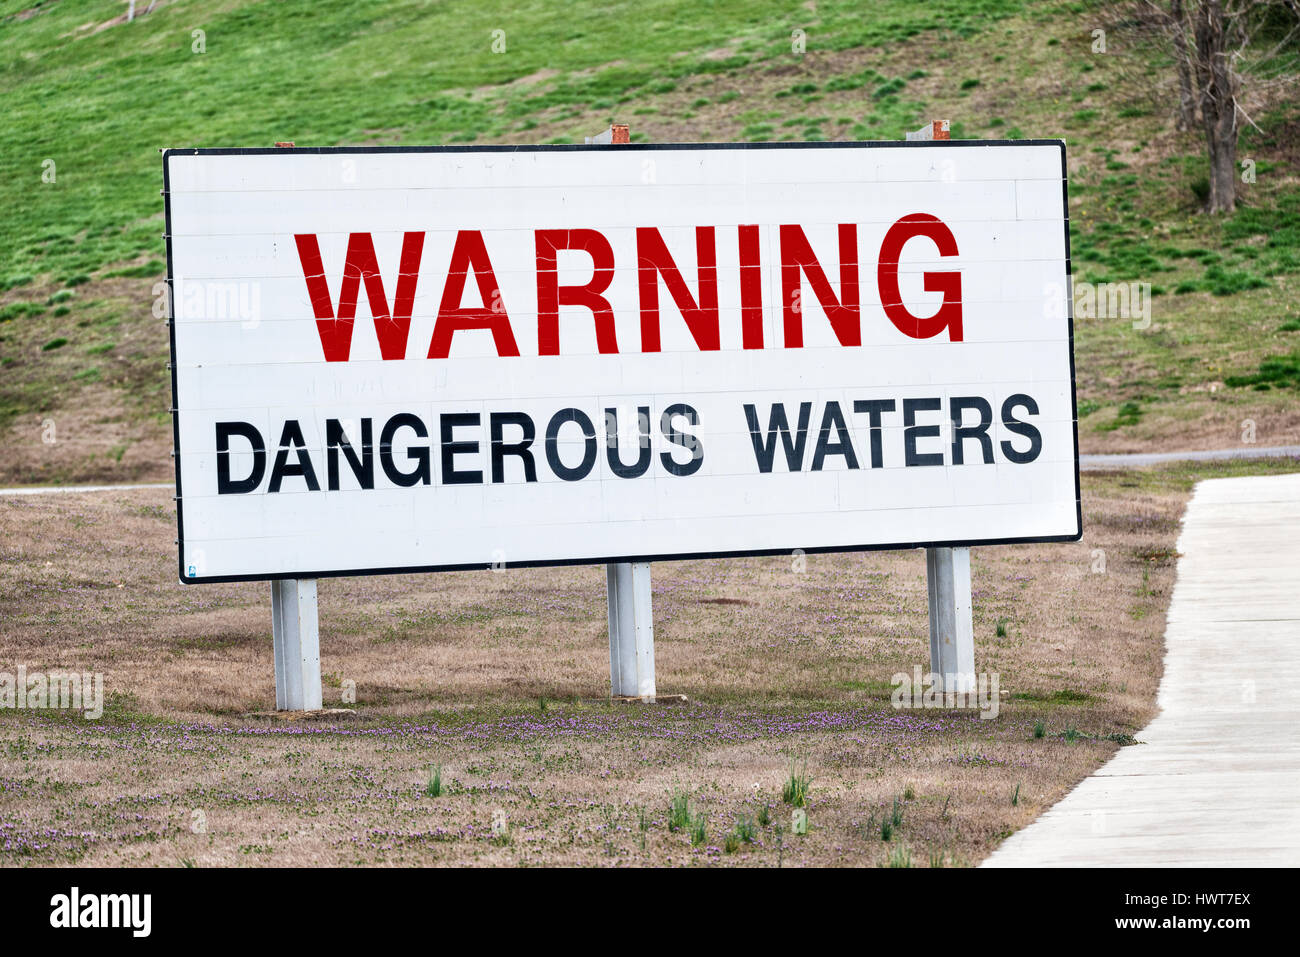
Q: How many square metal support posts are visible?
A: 3